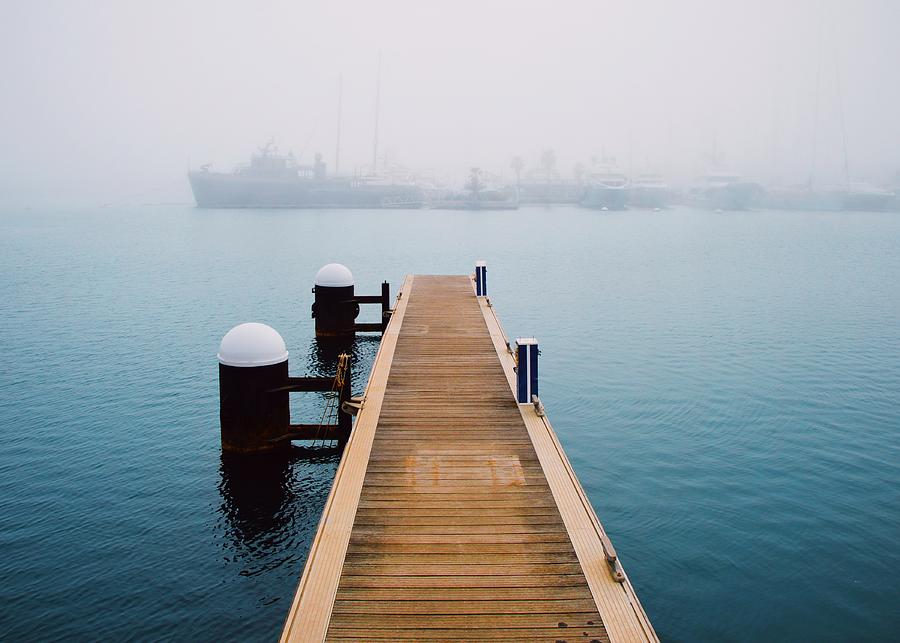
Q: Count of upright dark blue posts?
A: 2